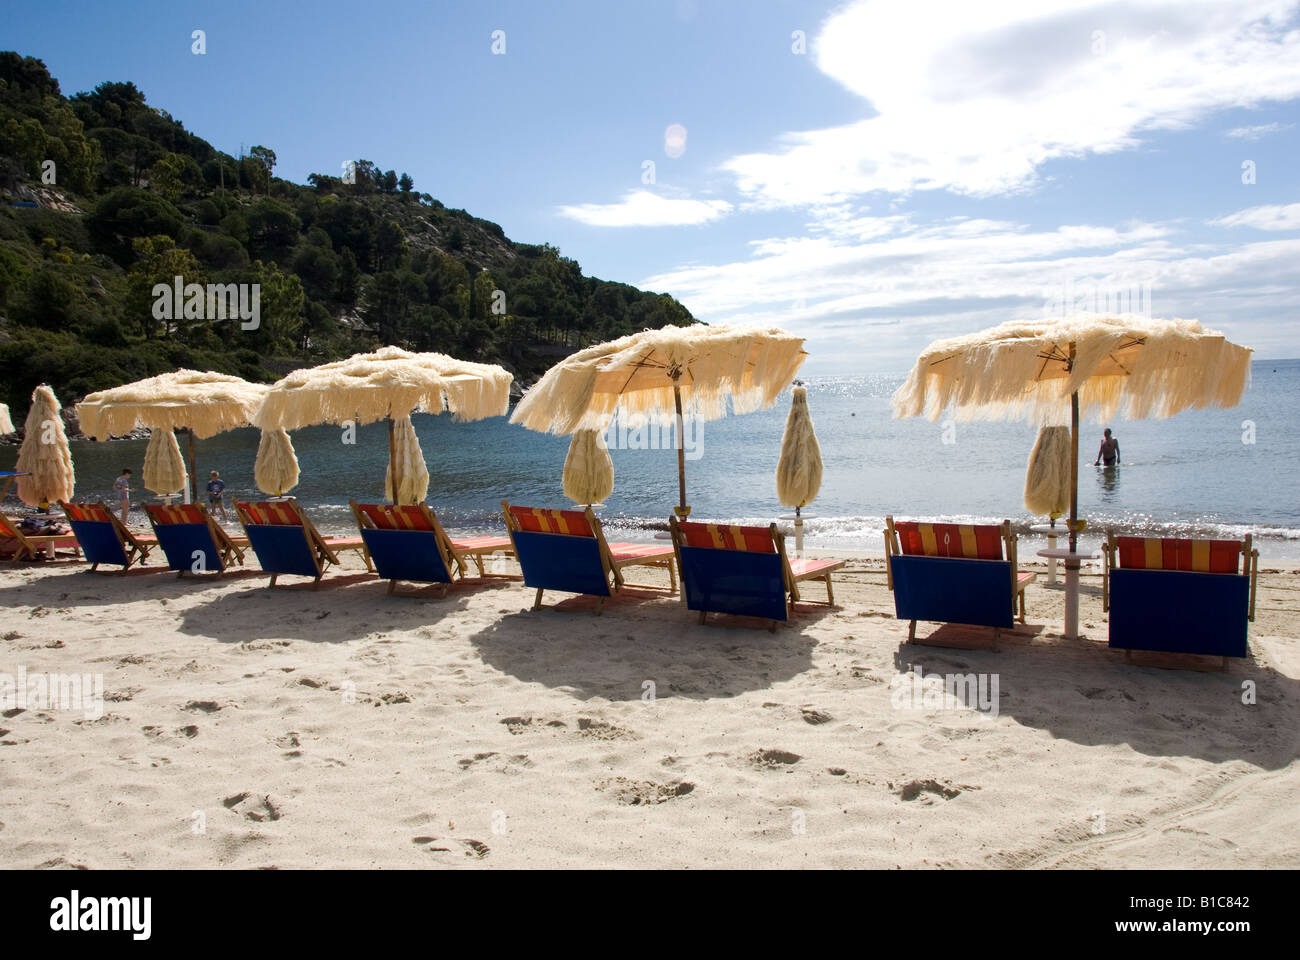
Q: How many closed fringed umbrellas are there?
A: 7